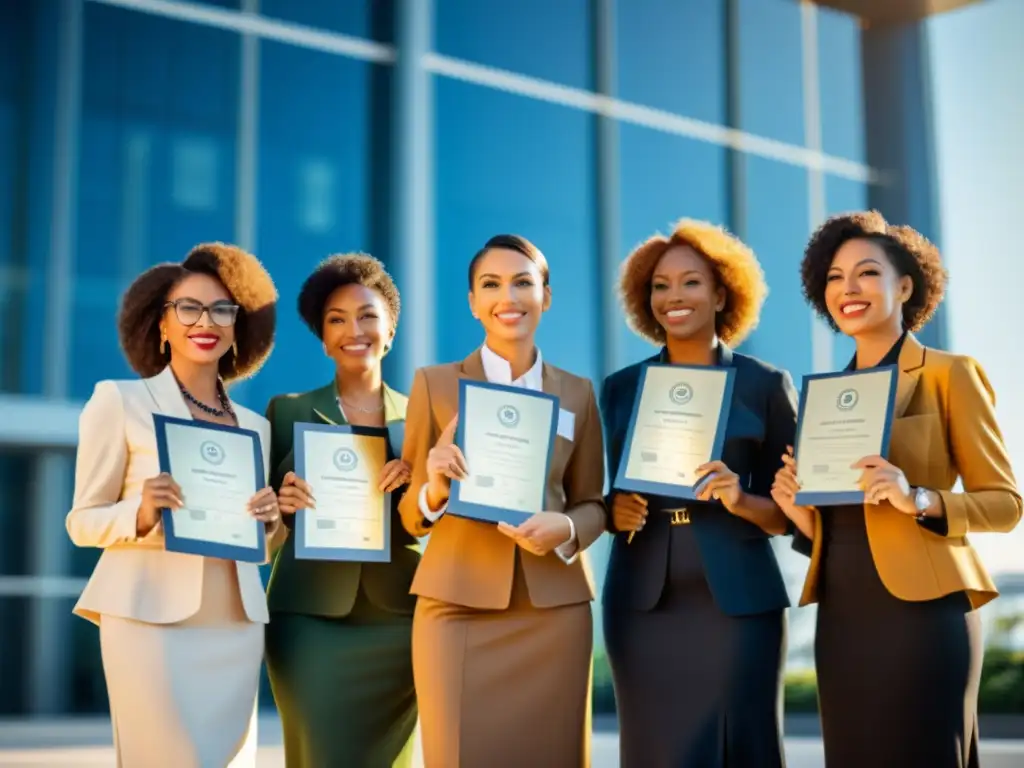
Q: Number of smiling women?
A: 5